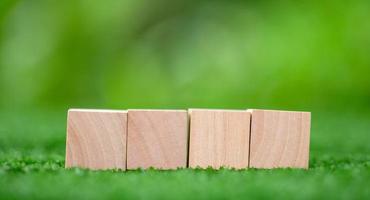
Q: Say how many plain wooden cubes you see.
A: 4